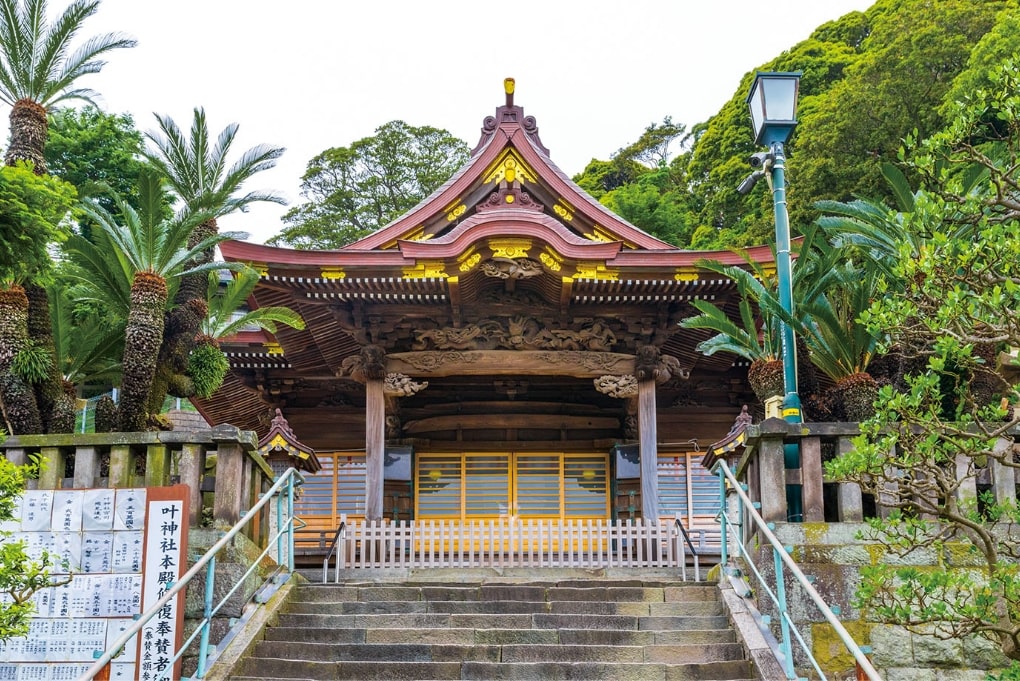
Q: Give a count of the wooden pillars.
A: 2